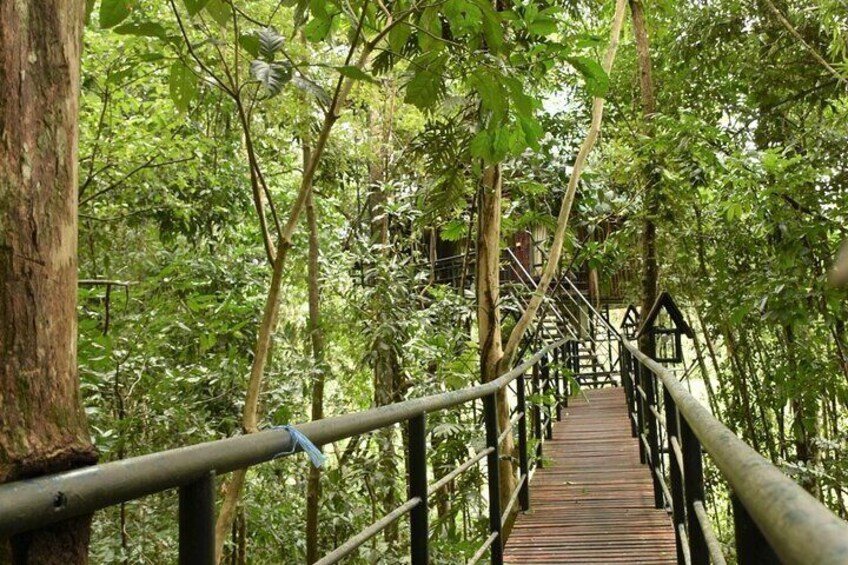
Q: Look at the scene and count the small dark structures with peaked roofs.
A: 2